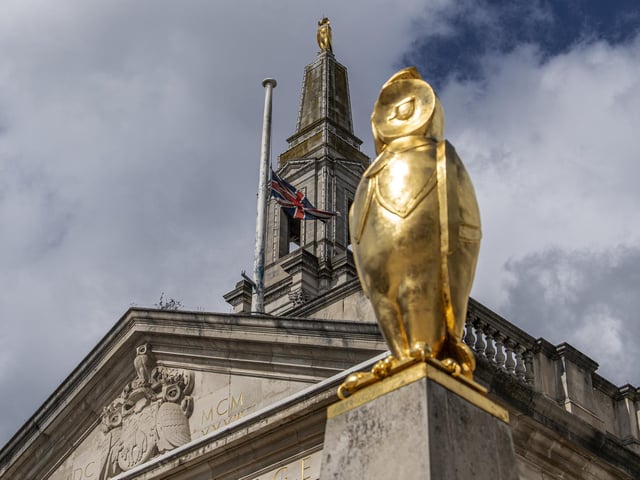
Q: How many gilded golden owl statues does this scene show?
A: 2